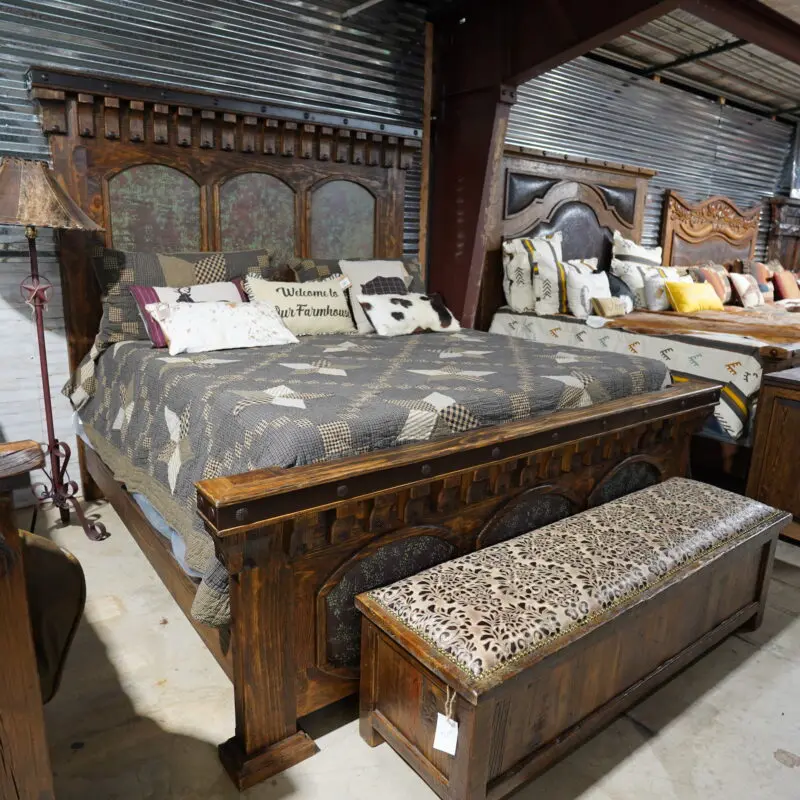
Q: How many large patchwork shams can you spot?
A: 2